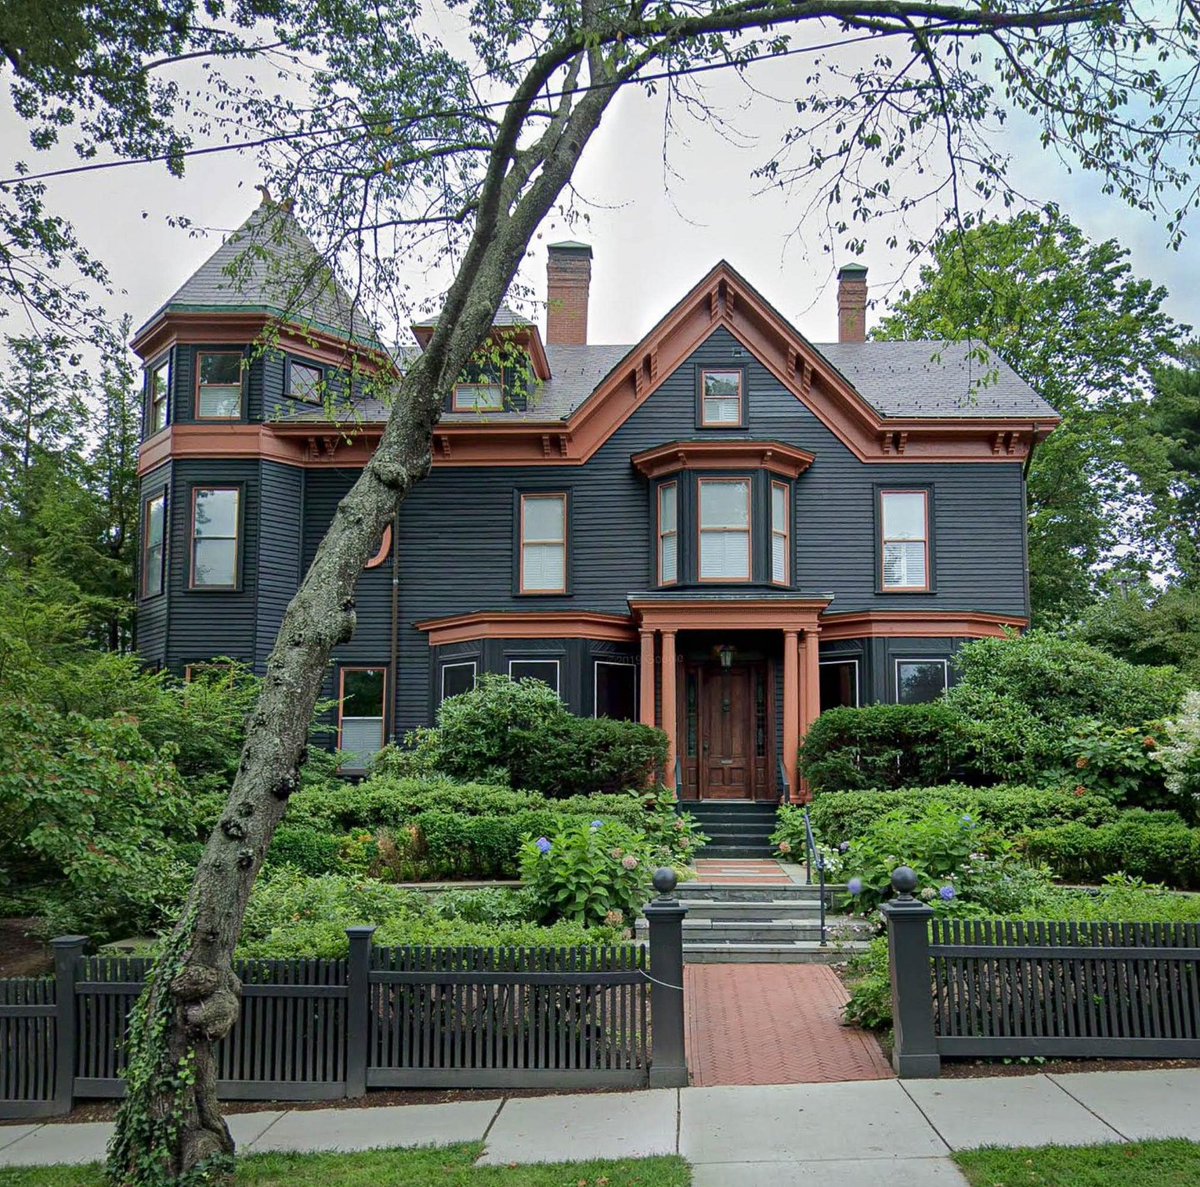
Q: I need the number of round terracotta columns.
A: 4